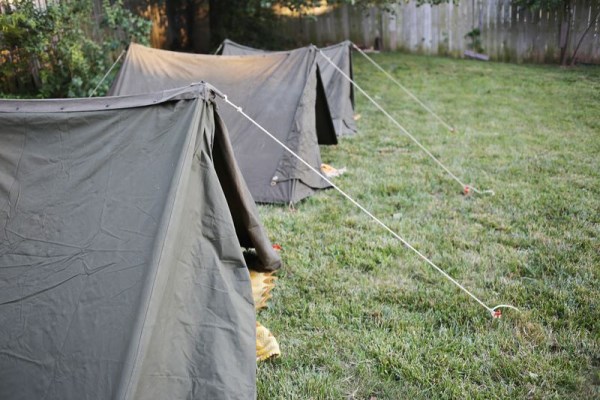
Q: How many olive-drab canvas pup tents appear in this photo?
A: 3